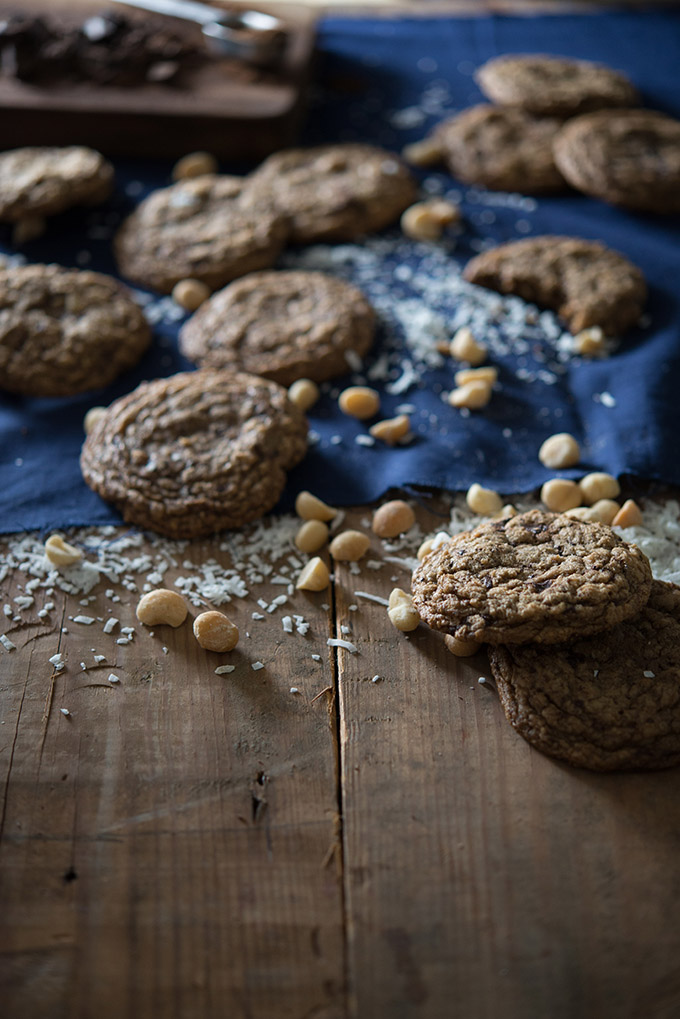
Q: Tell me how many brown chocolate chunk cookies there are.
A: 12